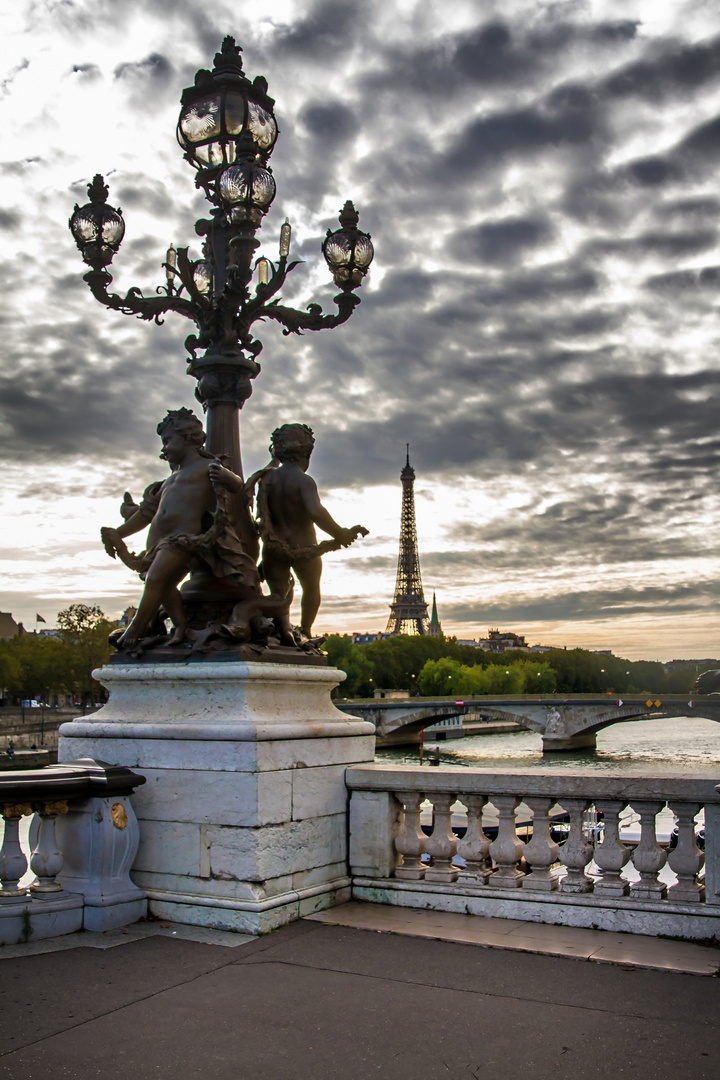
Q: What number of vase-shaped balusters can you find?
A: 11